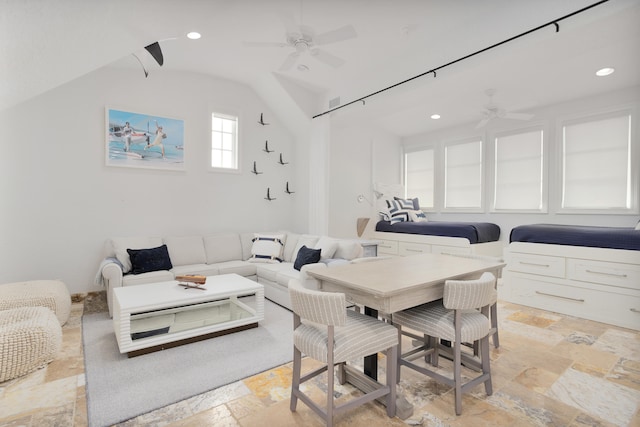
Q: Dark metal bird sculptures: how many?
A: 6